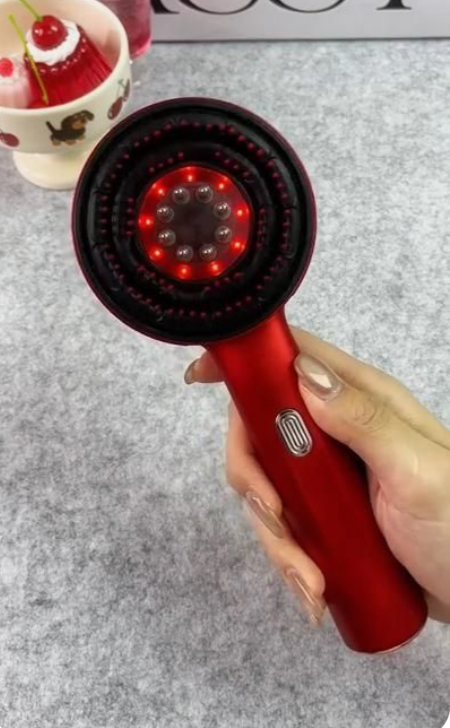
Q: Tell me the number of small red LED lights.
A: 9